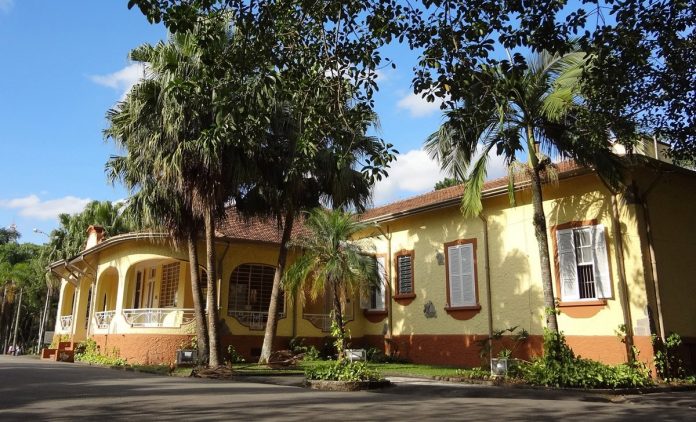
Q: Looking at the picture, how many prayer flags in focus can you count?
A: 0